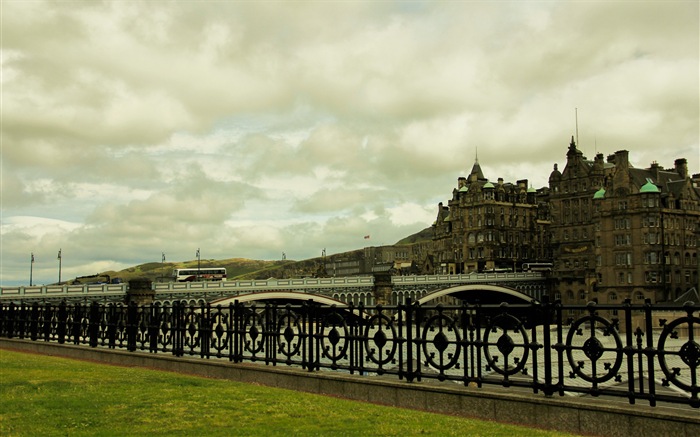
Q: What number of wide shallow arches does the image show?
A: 2